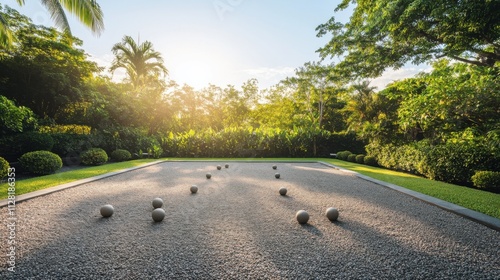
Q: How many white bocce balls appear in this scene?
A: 12